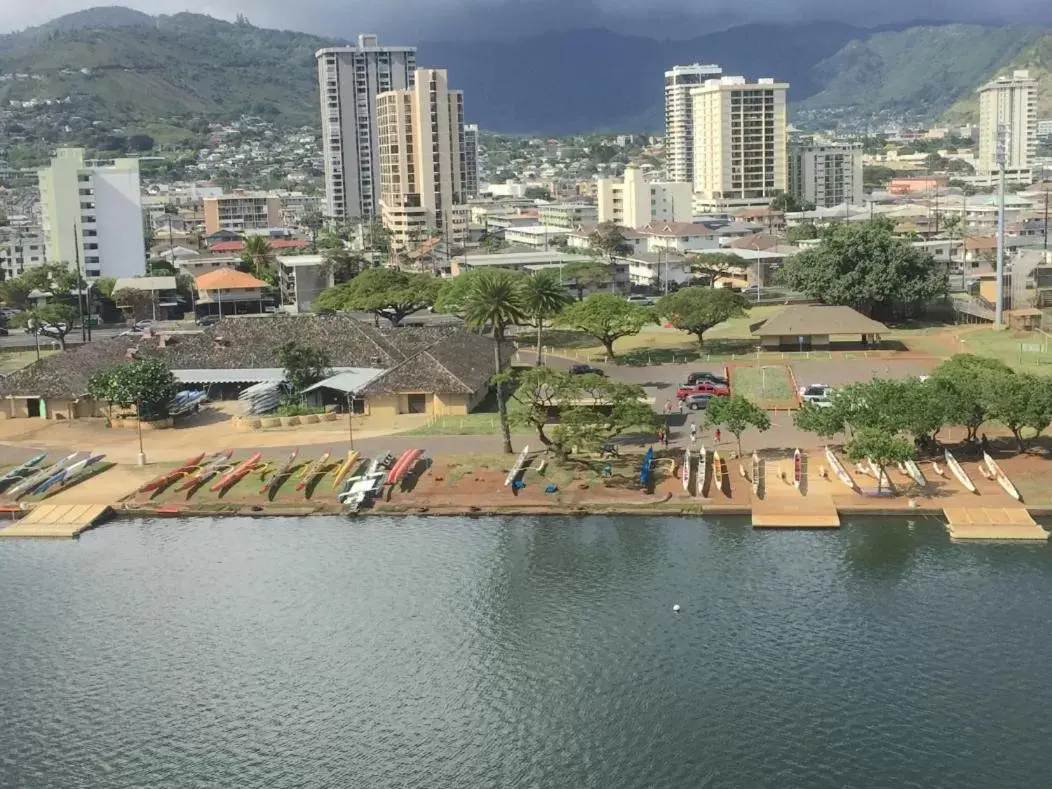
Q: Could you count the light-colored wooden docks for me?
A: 3